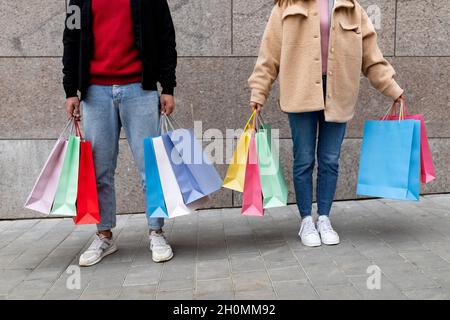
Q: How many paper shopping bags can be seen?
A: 11